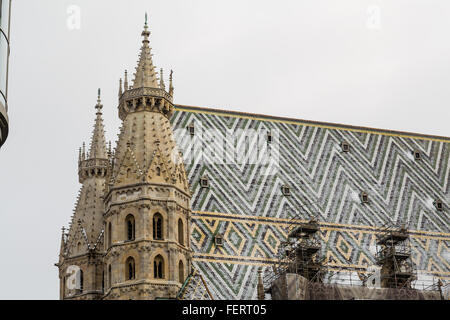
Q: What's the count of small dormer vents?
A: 9